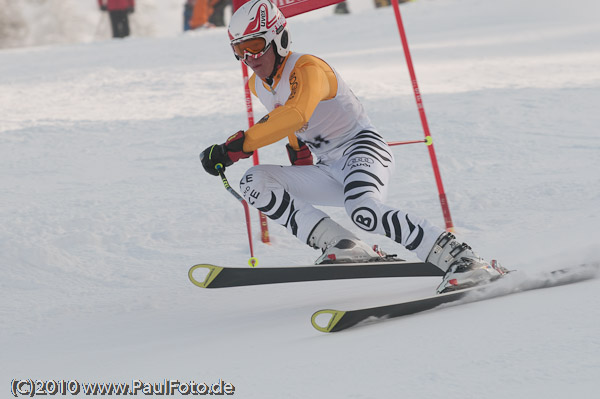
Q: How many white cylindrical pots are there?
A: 0